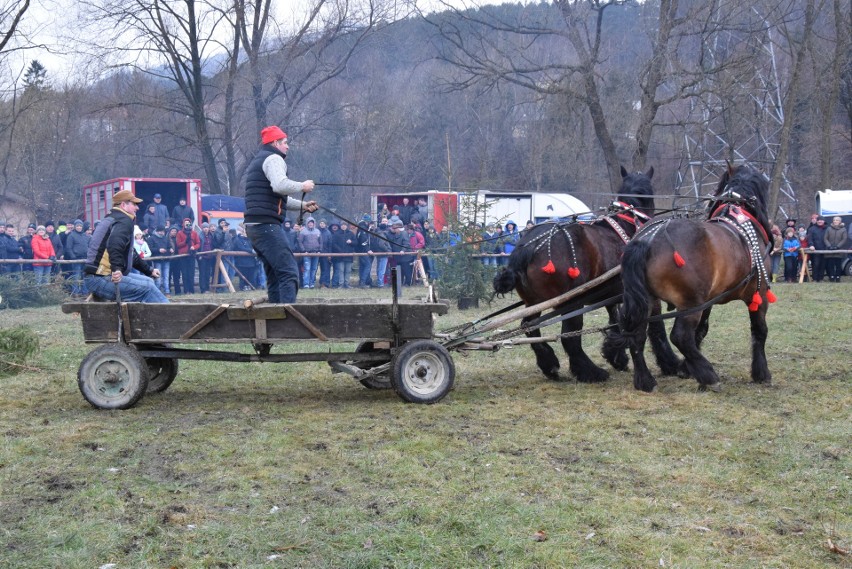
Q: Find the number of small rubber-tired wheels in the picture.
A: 4